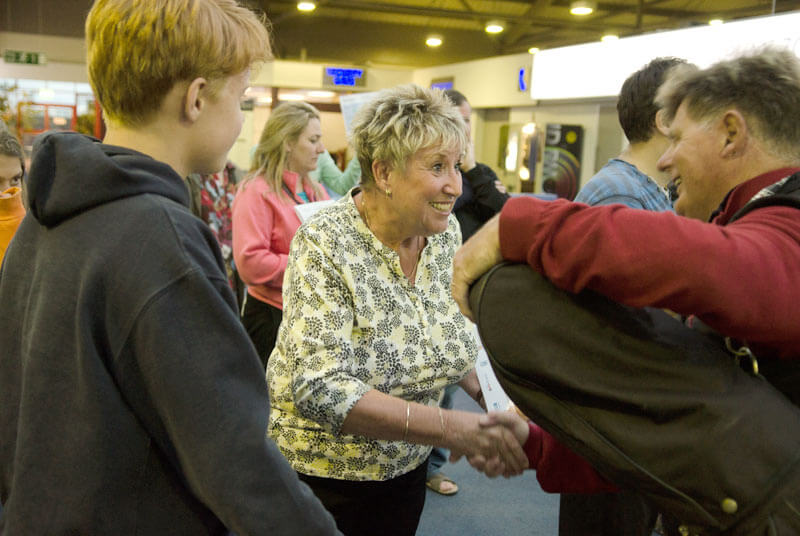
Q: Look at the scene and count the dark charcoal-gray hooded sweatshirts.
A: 1